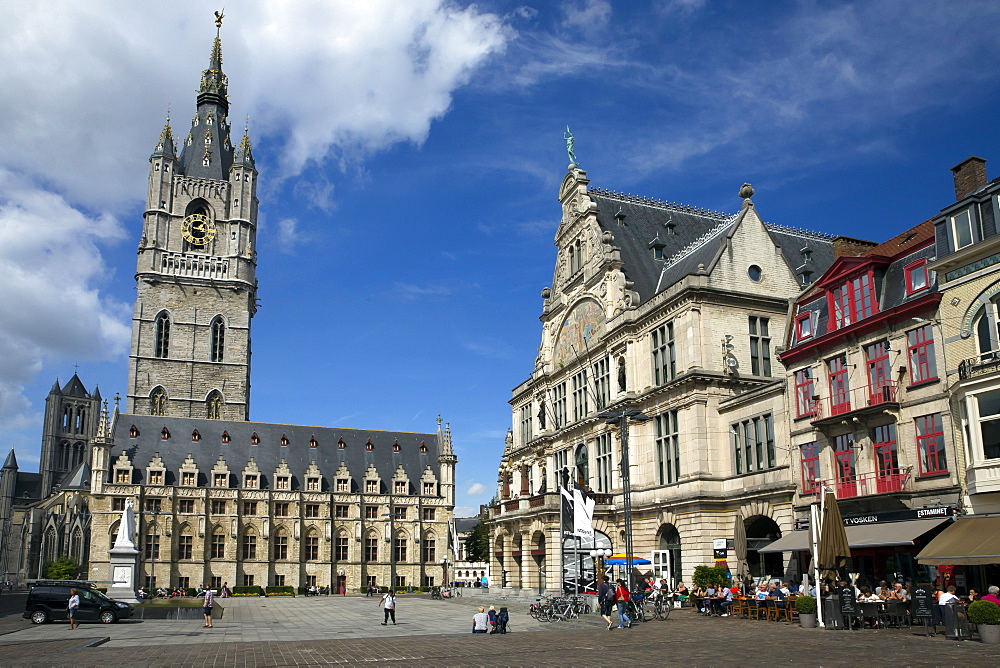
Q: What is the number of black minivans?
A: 1